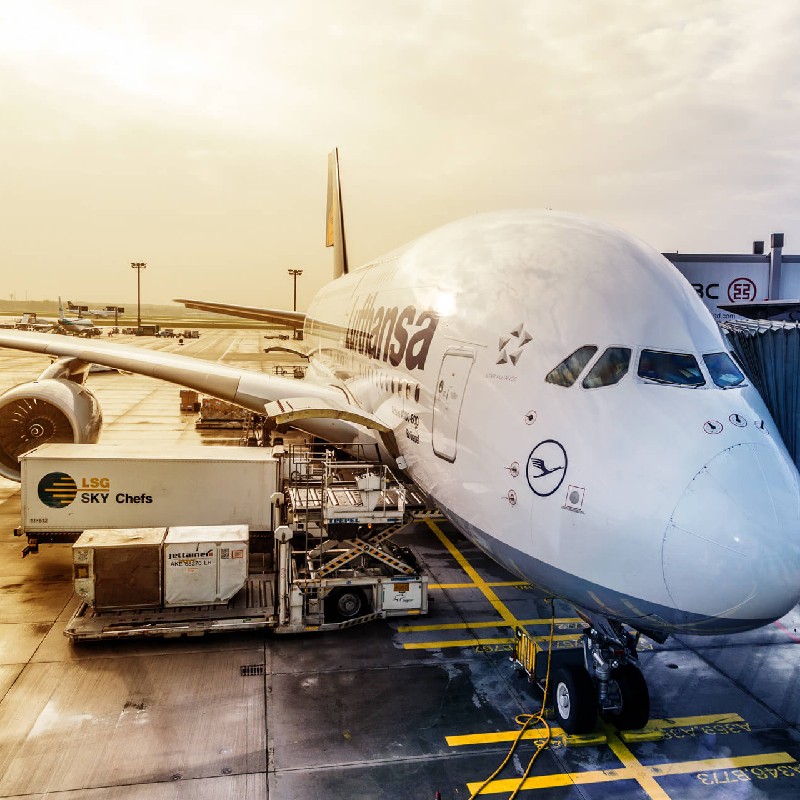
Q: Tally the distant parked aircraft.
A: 2